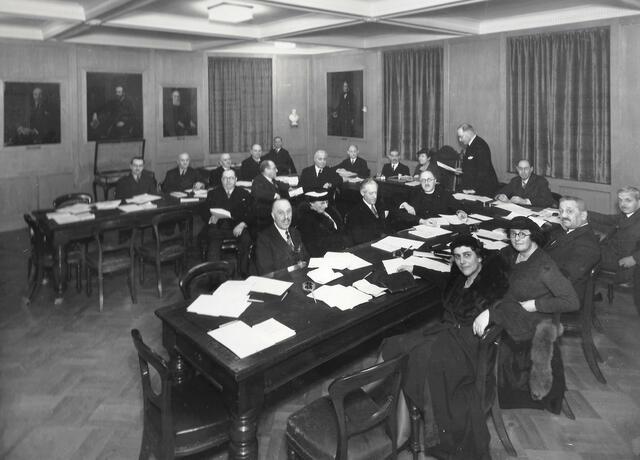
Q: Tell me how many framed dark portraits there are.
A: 4